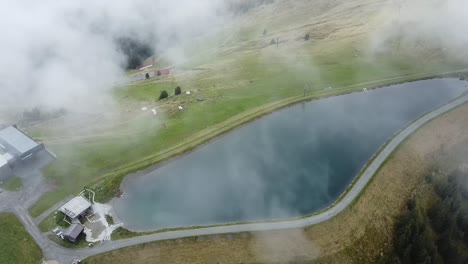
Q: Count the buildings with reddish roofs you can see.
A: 2